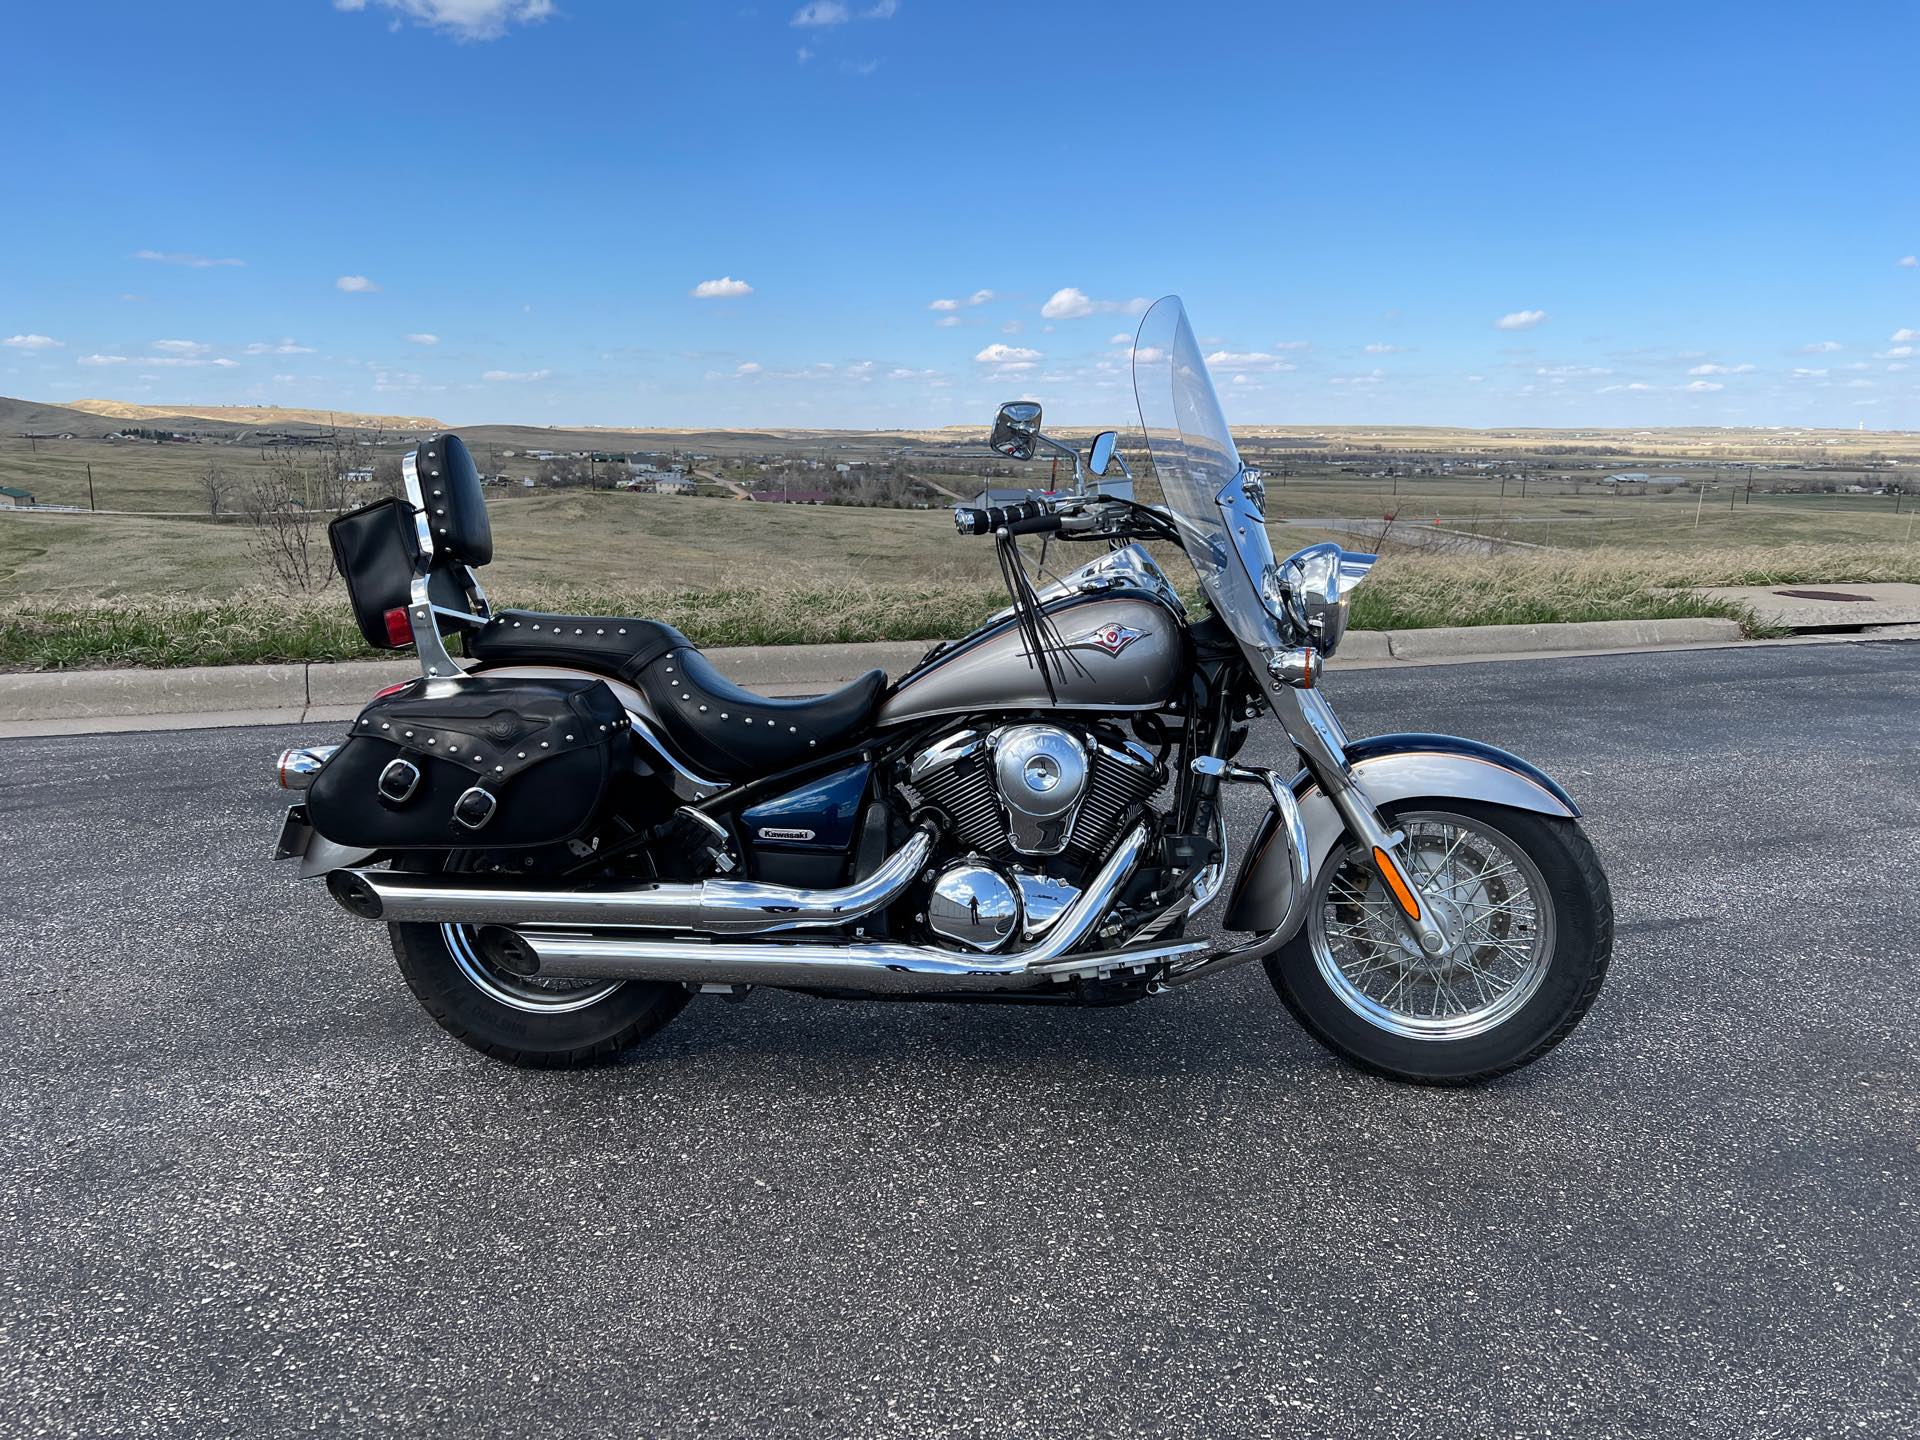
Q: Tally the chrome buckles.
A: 2